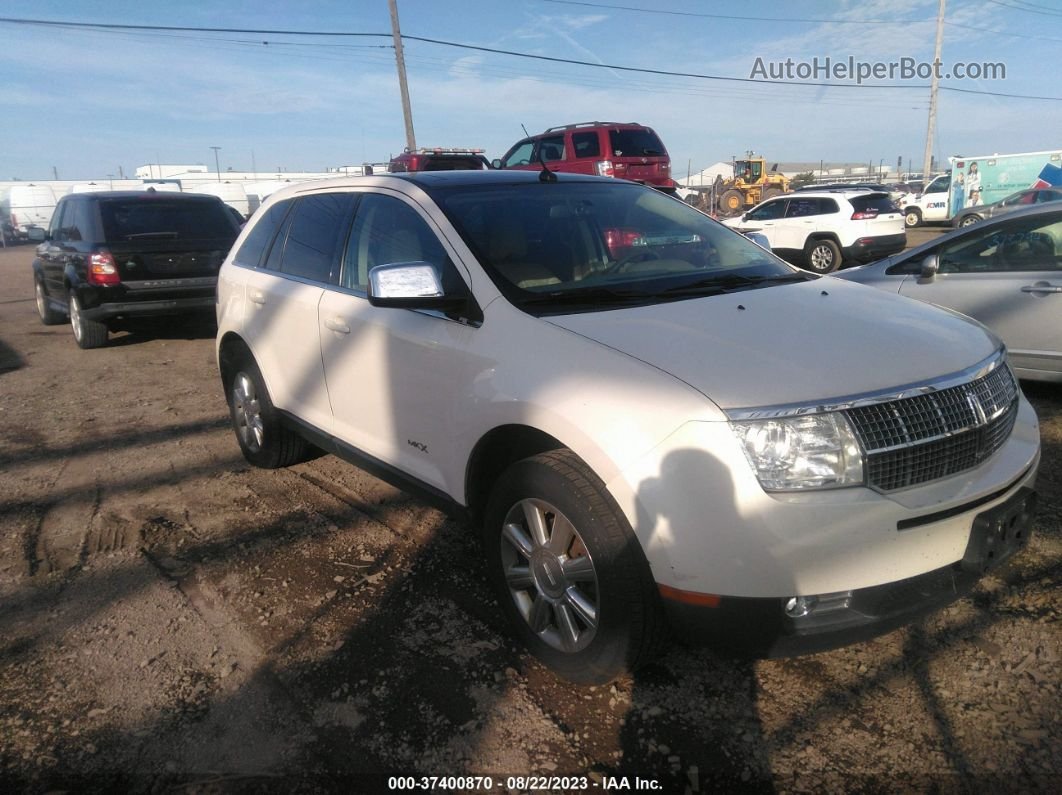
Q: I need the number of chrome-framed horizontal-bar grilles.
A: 1